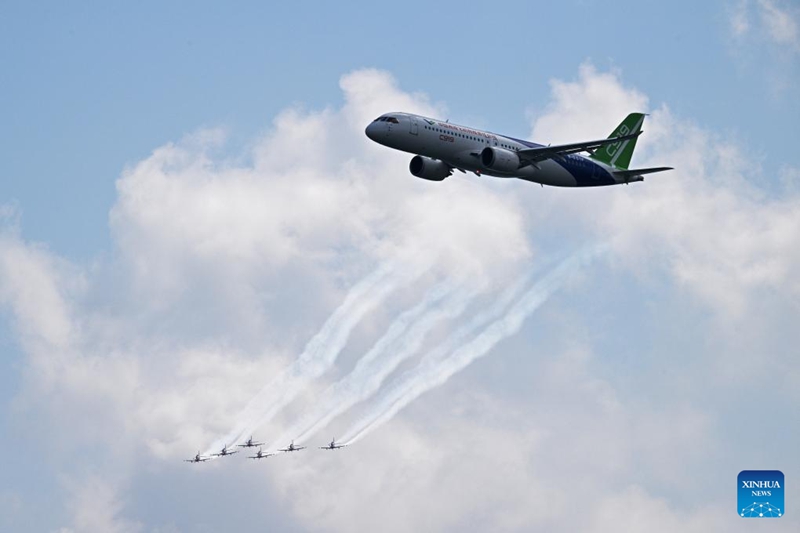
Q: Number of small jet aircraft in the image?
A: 6